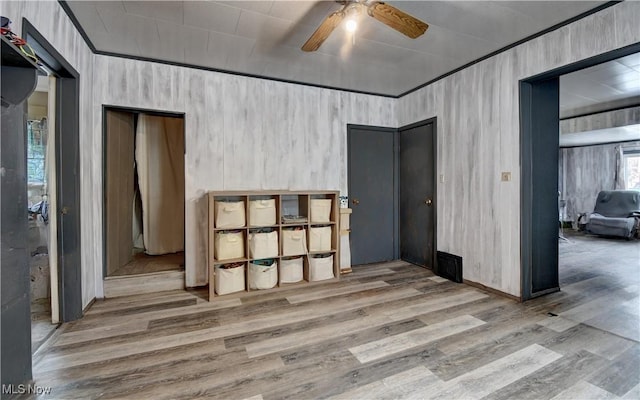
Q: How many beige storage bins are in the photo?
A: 11